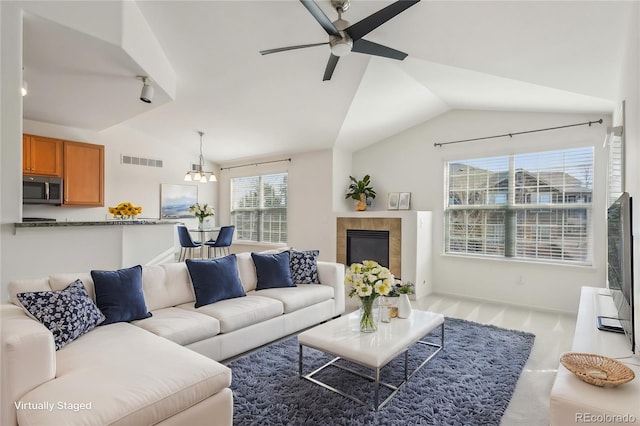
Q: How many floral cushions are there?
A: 2